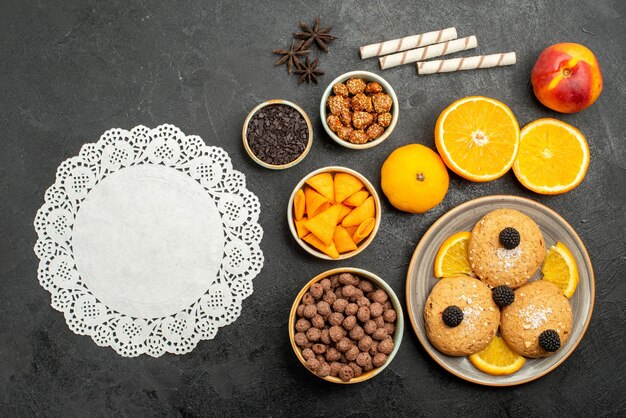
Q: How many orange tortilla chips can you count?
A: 12